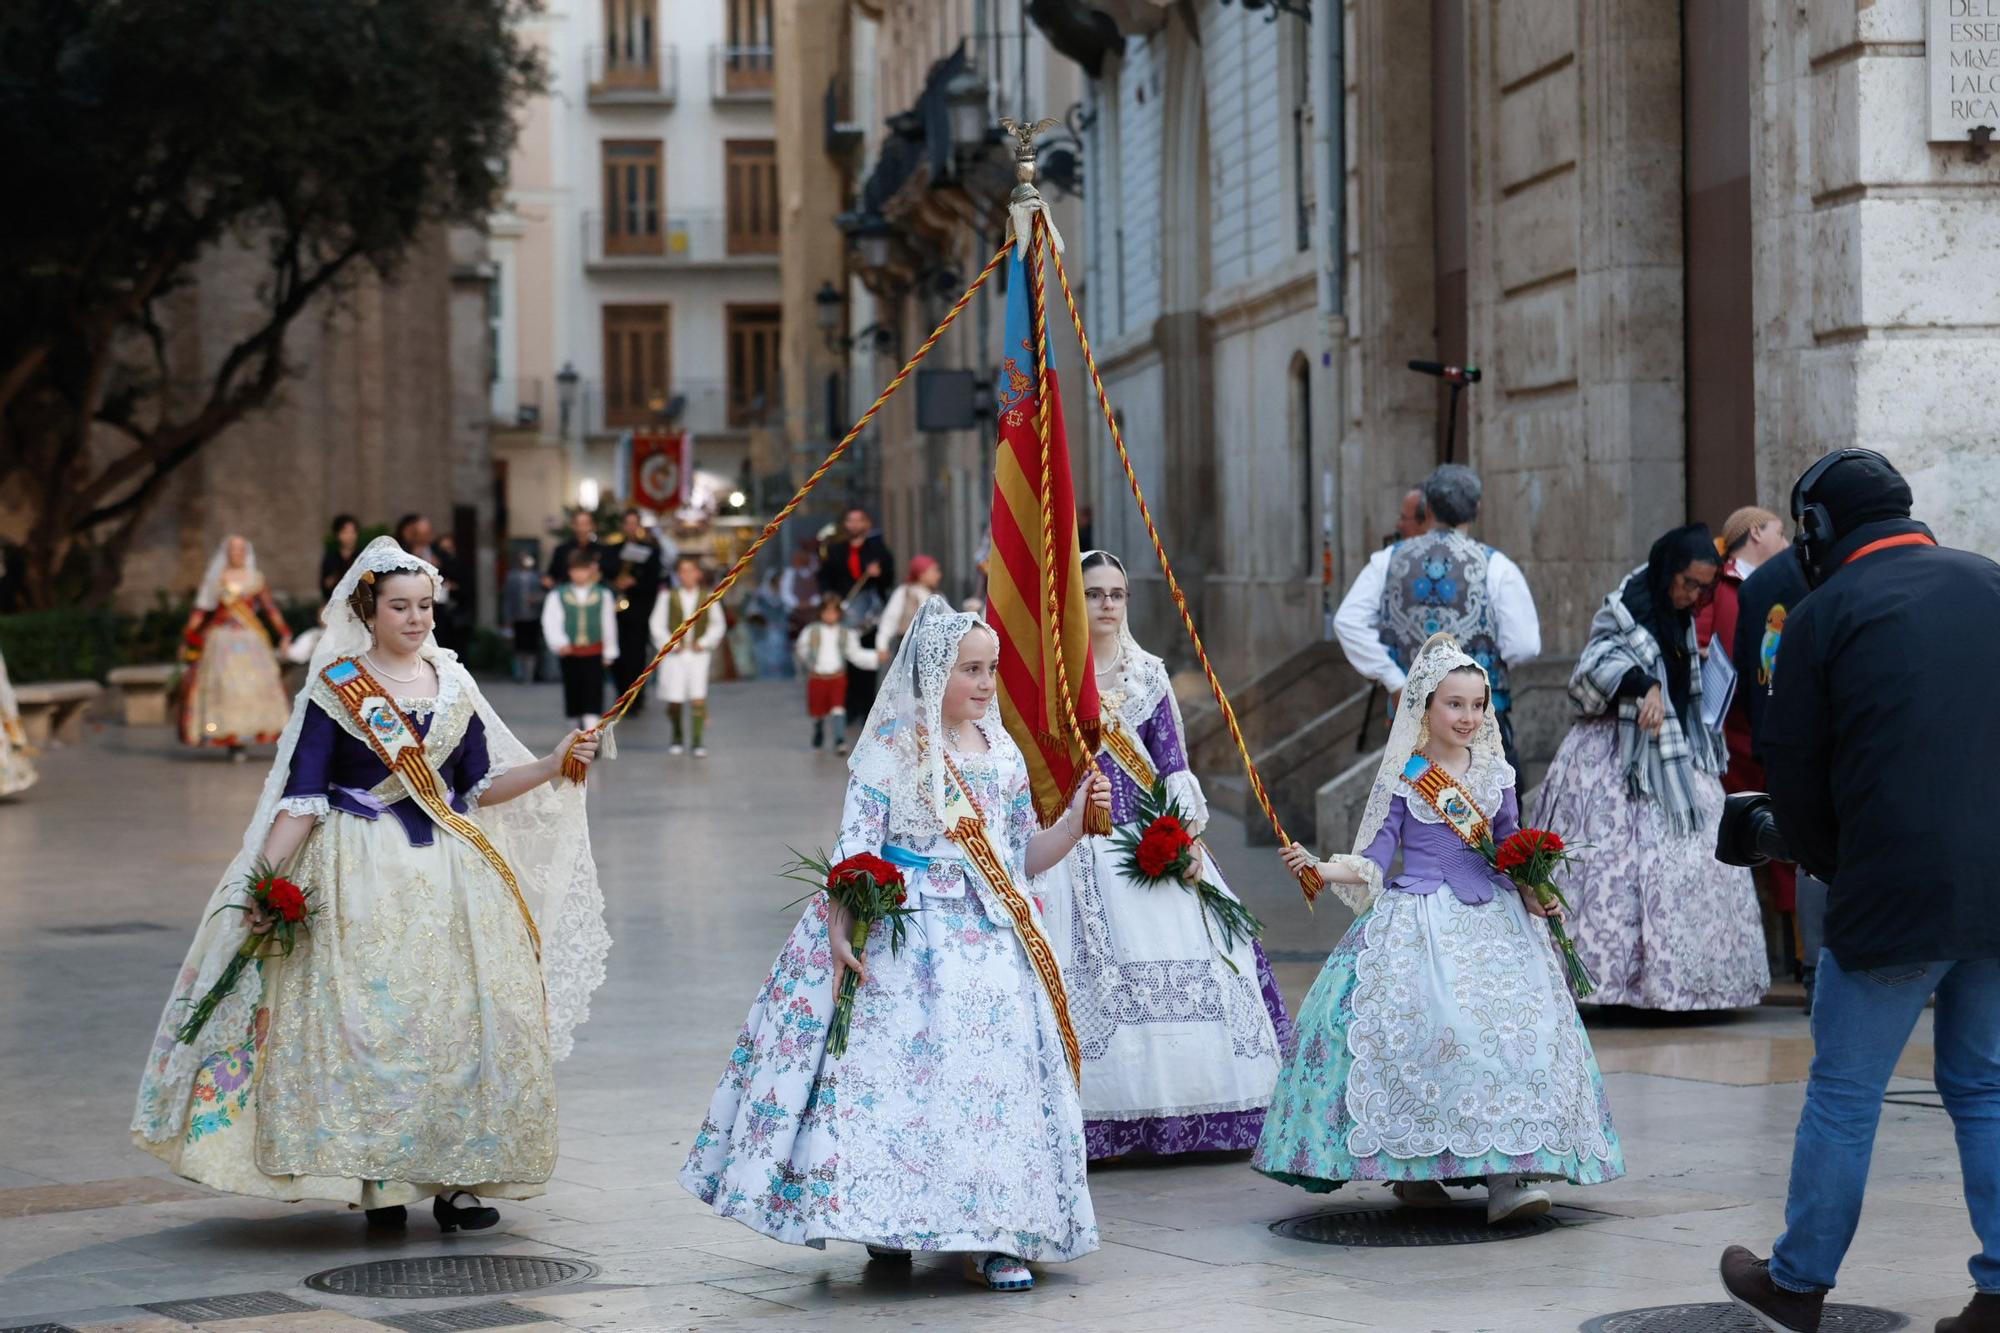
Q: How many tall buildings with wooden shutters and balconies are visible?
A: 1